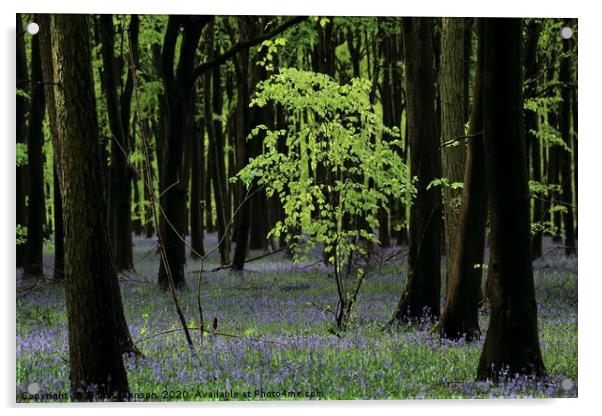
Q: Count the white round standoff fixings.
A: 4